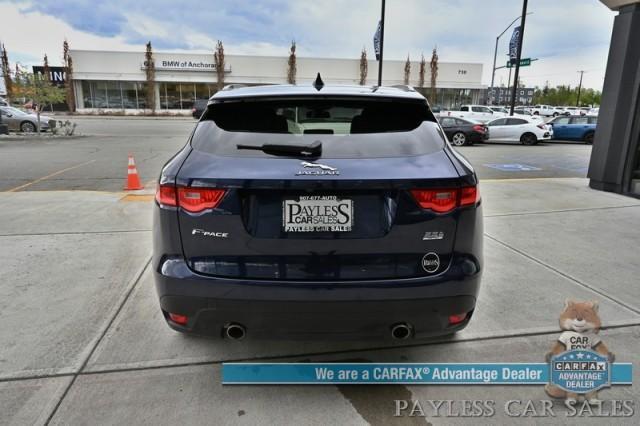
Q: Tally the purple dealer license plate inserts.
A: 0